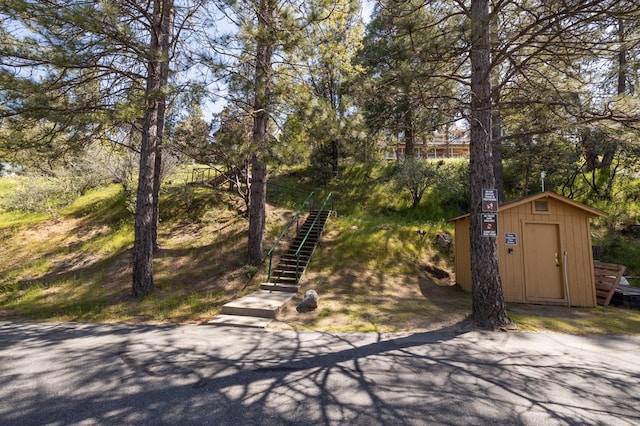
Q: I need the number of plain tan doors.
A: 1